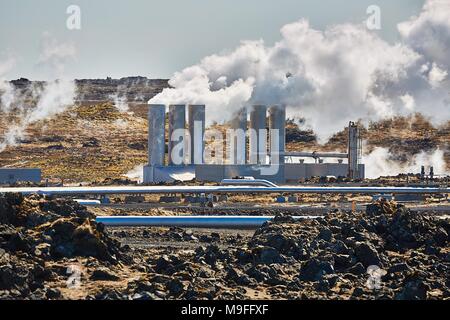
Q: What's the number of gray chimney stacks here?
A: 6